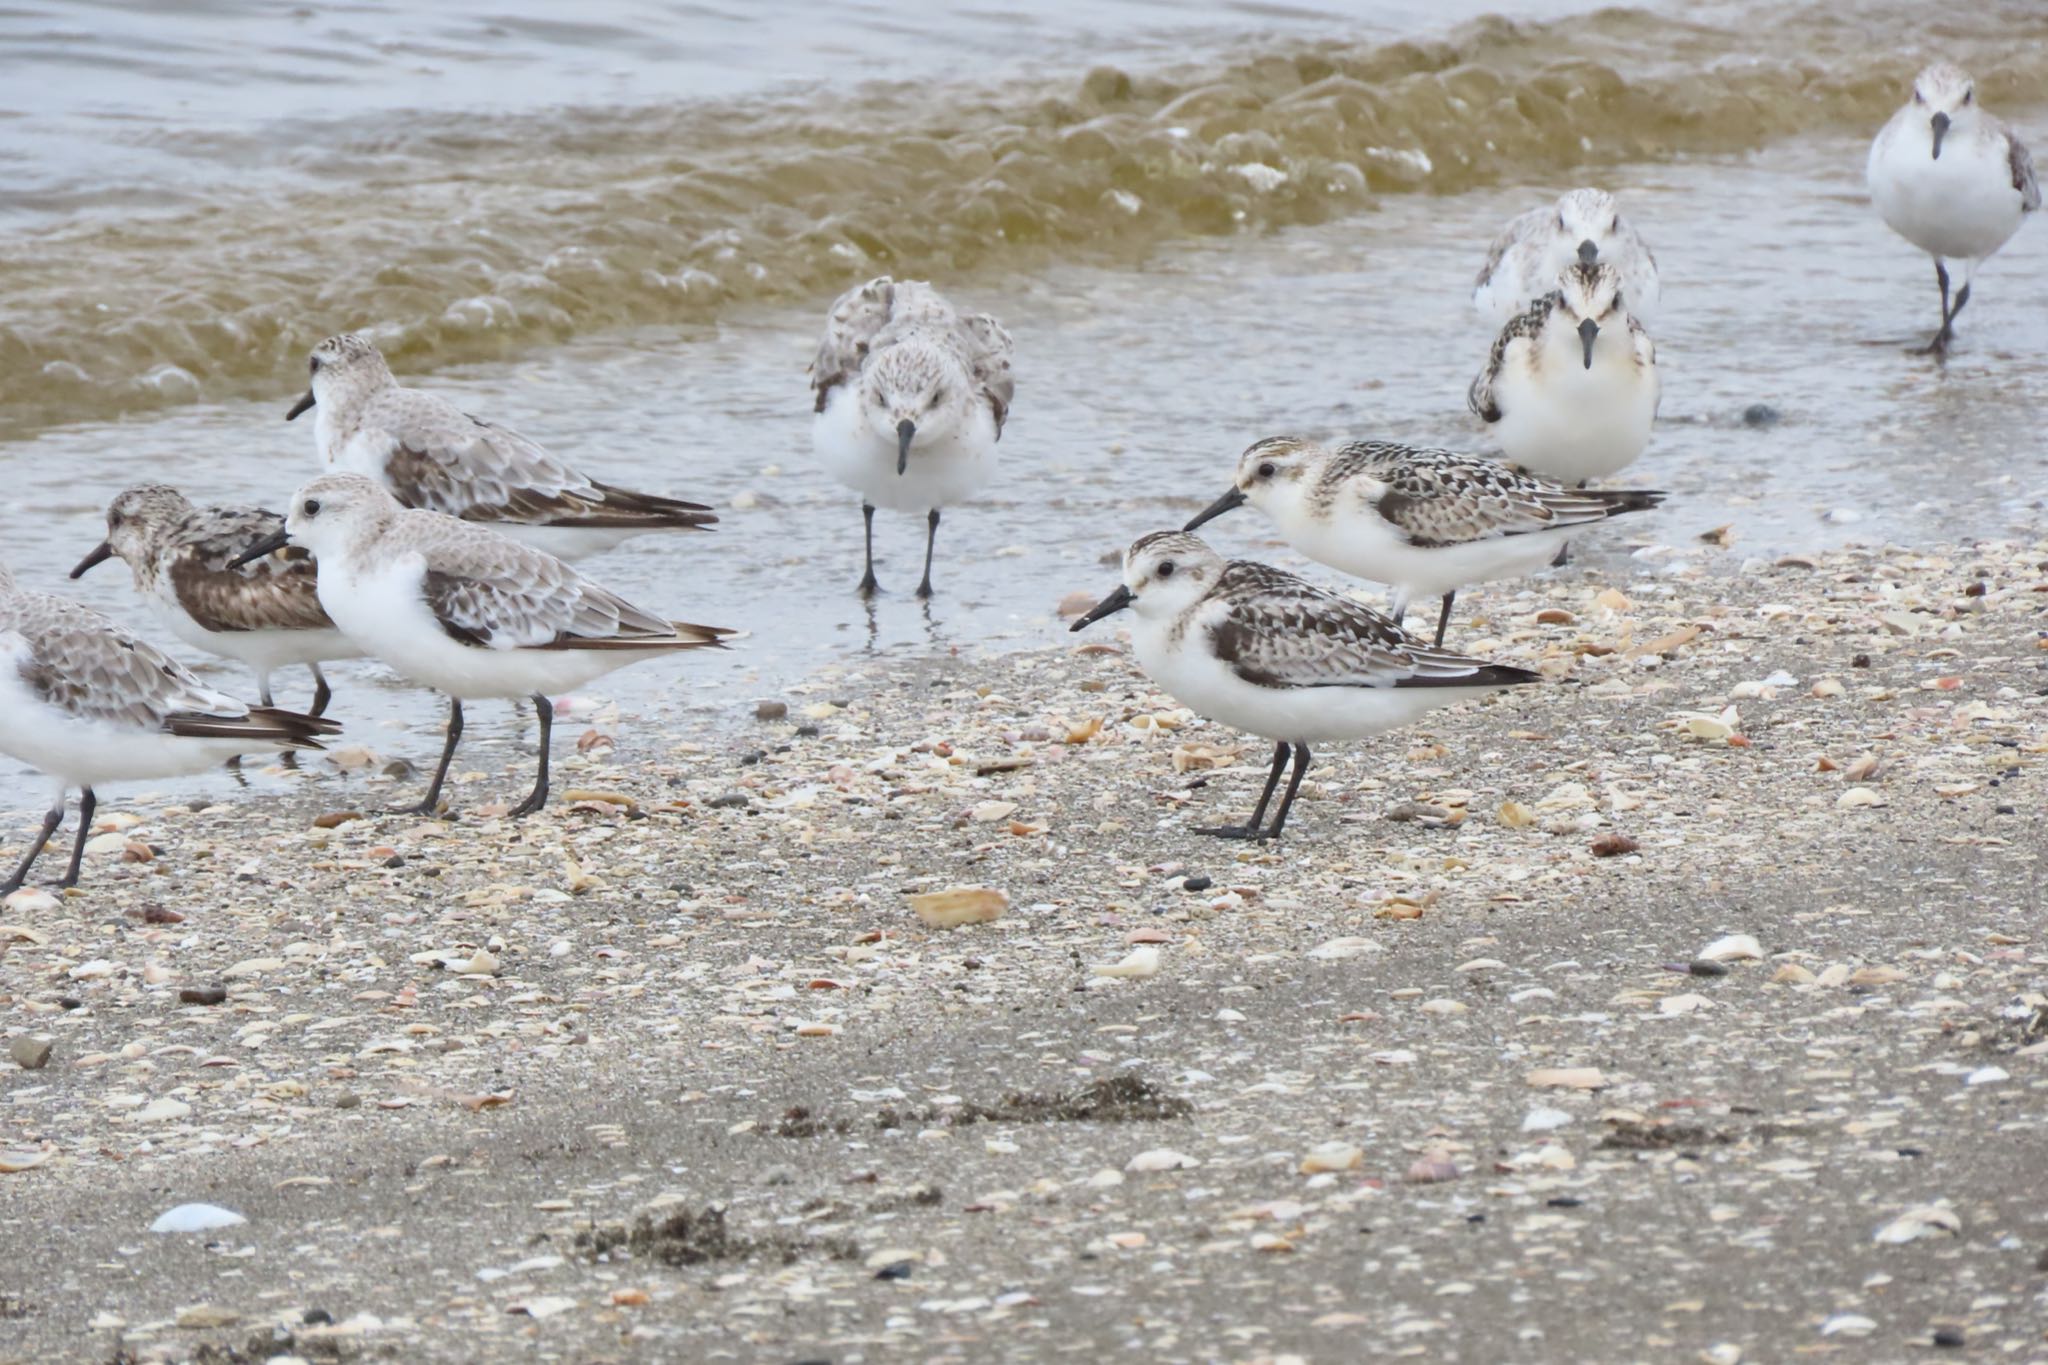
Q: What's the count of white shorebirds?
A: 10